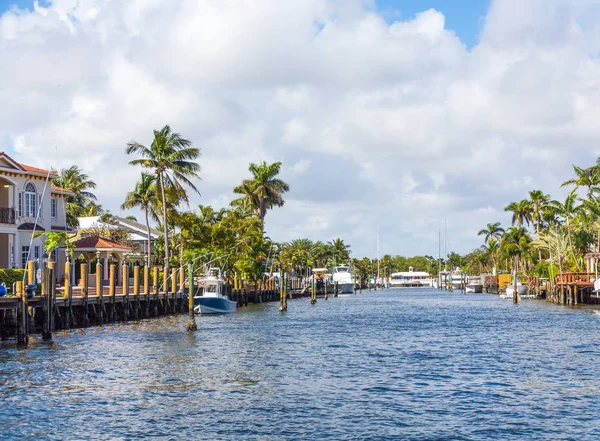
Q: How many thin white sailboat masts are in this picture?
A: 3